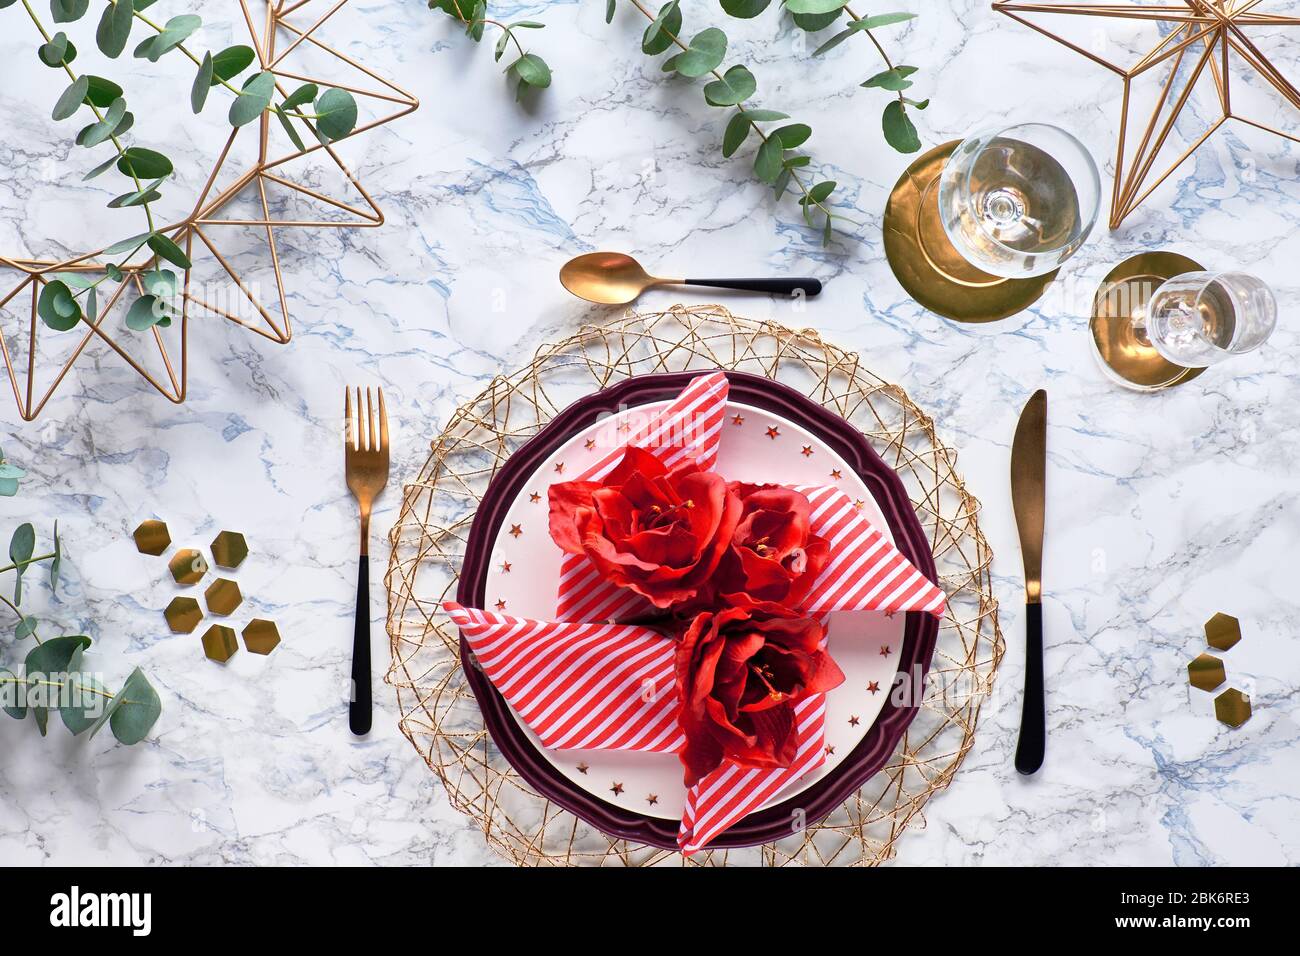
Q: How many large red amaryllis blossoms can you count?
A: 3